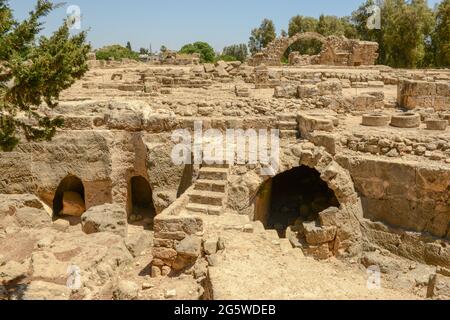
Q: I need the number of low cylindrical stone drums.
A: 3